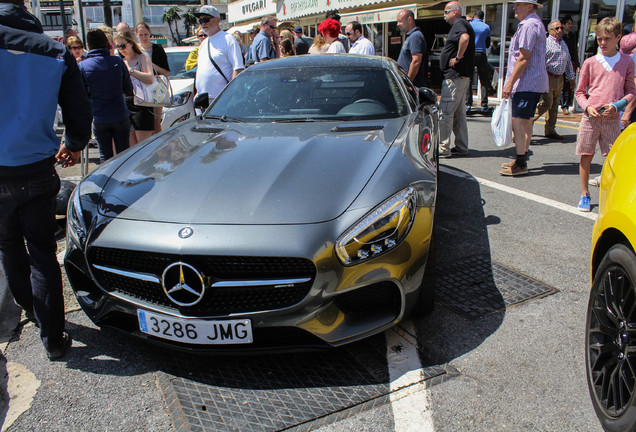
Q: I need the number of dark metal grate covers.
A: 2